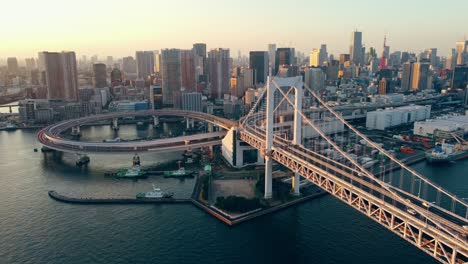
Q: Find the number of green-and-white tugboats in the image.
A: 3